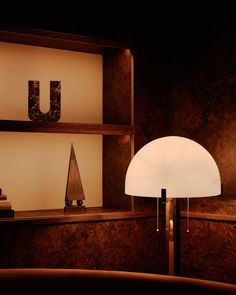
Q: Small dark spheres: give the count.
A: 2